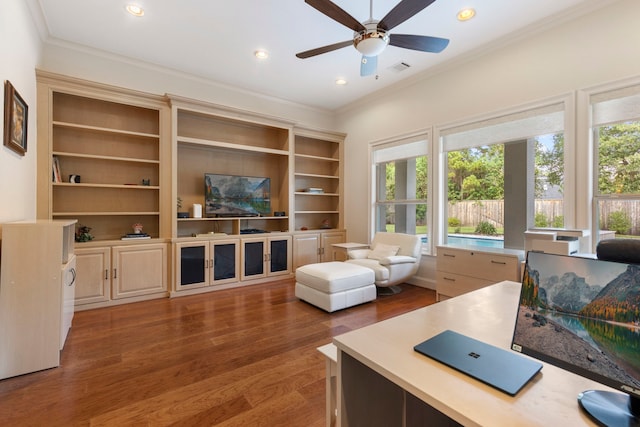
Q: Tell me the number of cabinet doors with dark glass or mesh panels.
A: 4